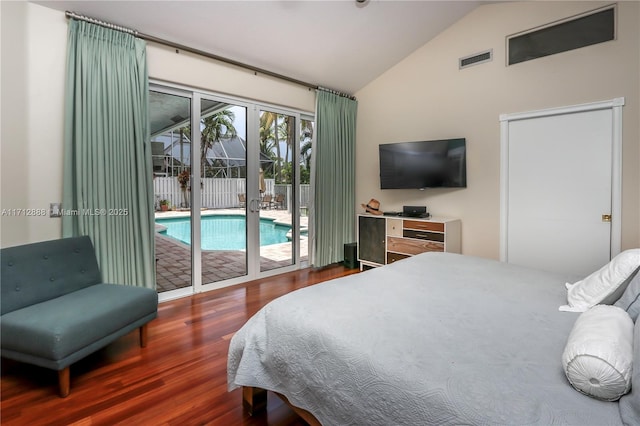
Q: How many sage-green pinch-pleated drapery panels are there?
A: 2